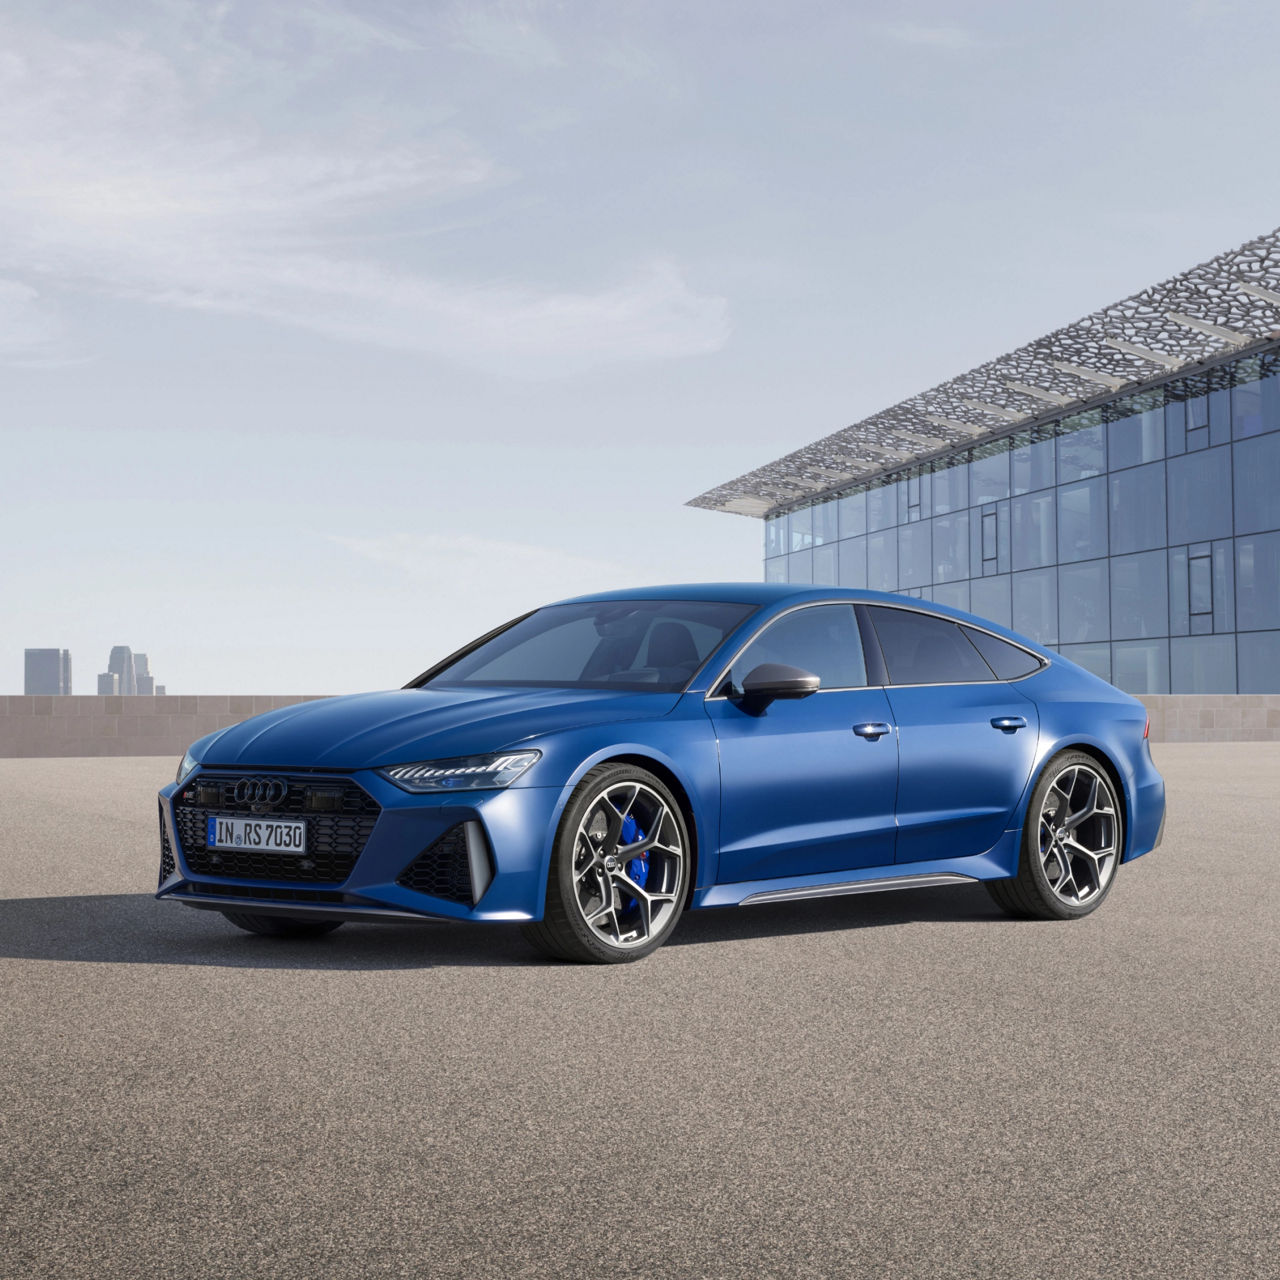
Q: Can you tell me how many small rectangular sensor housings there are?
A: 2